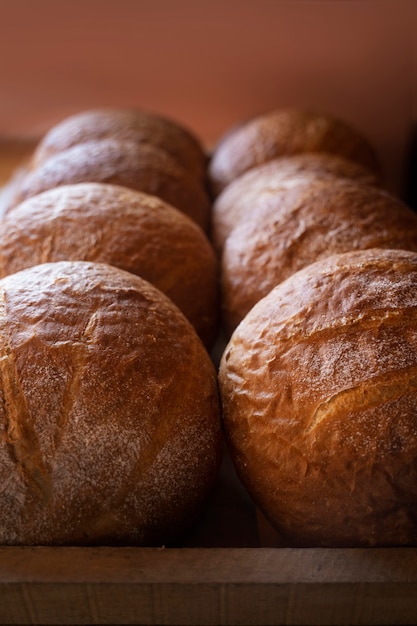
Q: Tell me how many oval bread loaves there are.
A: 8